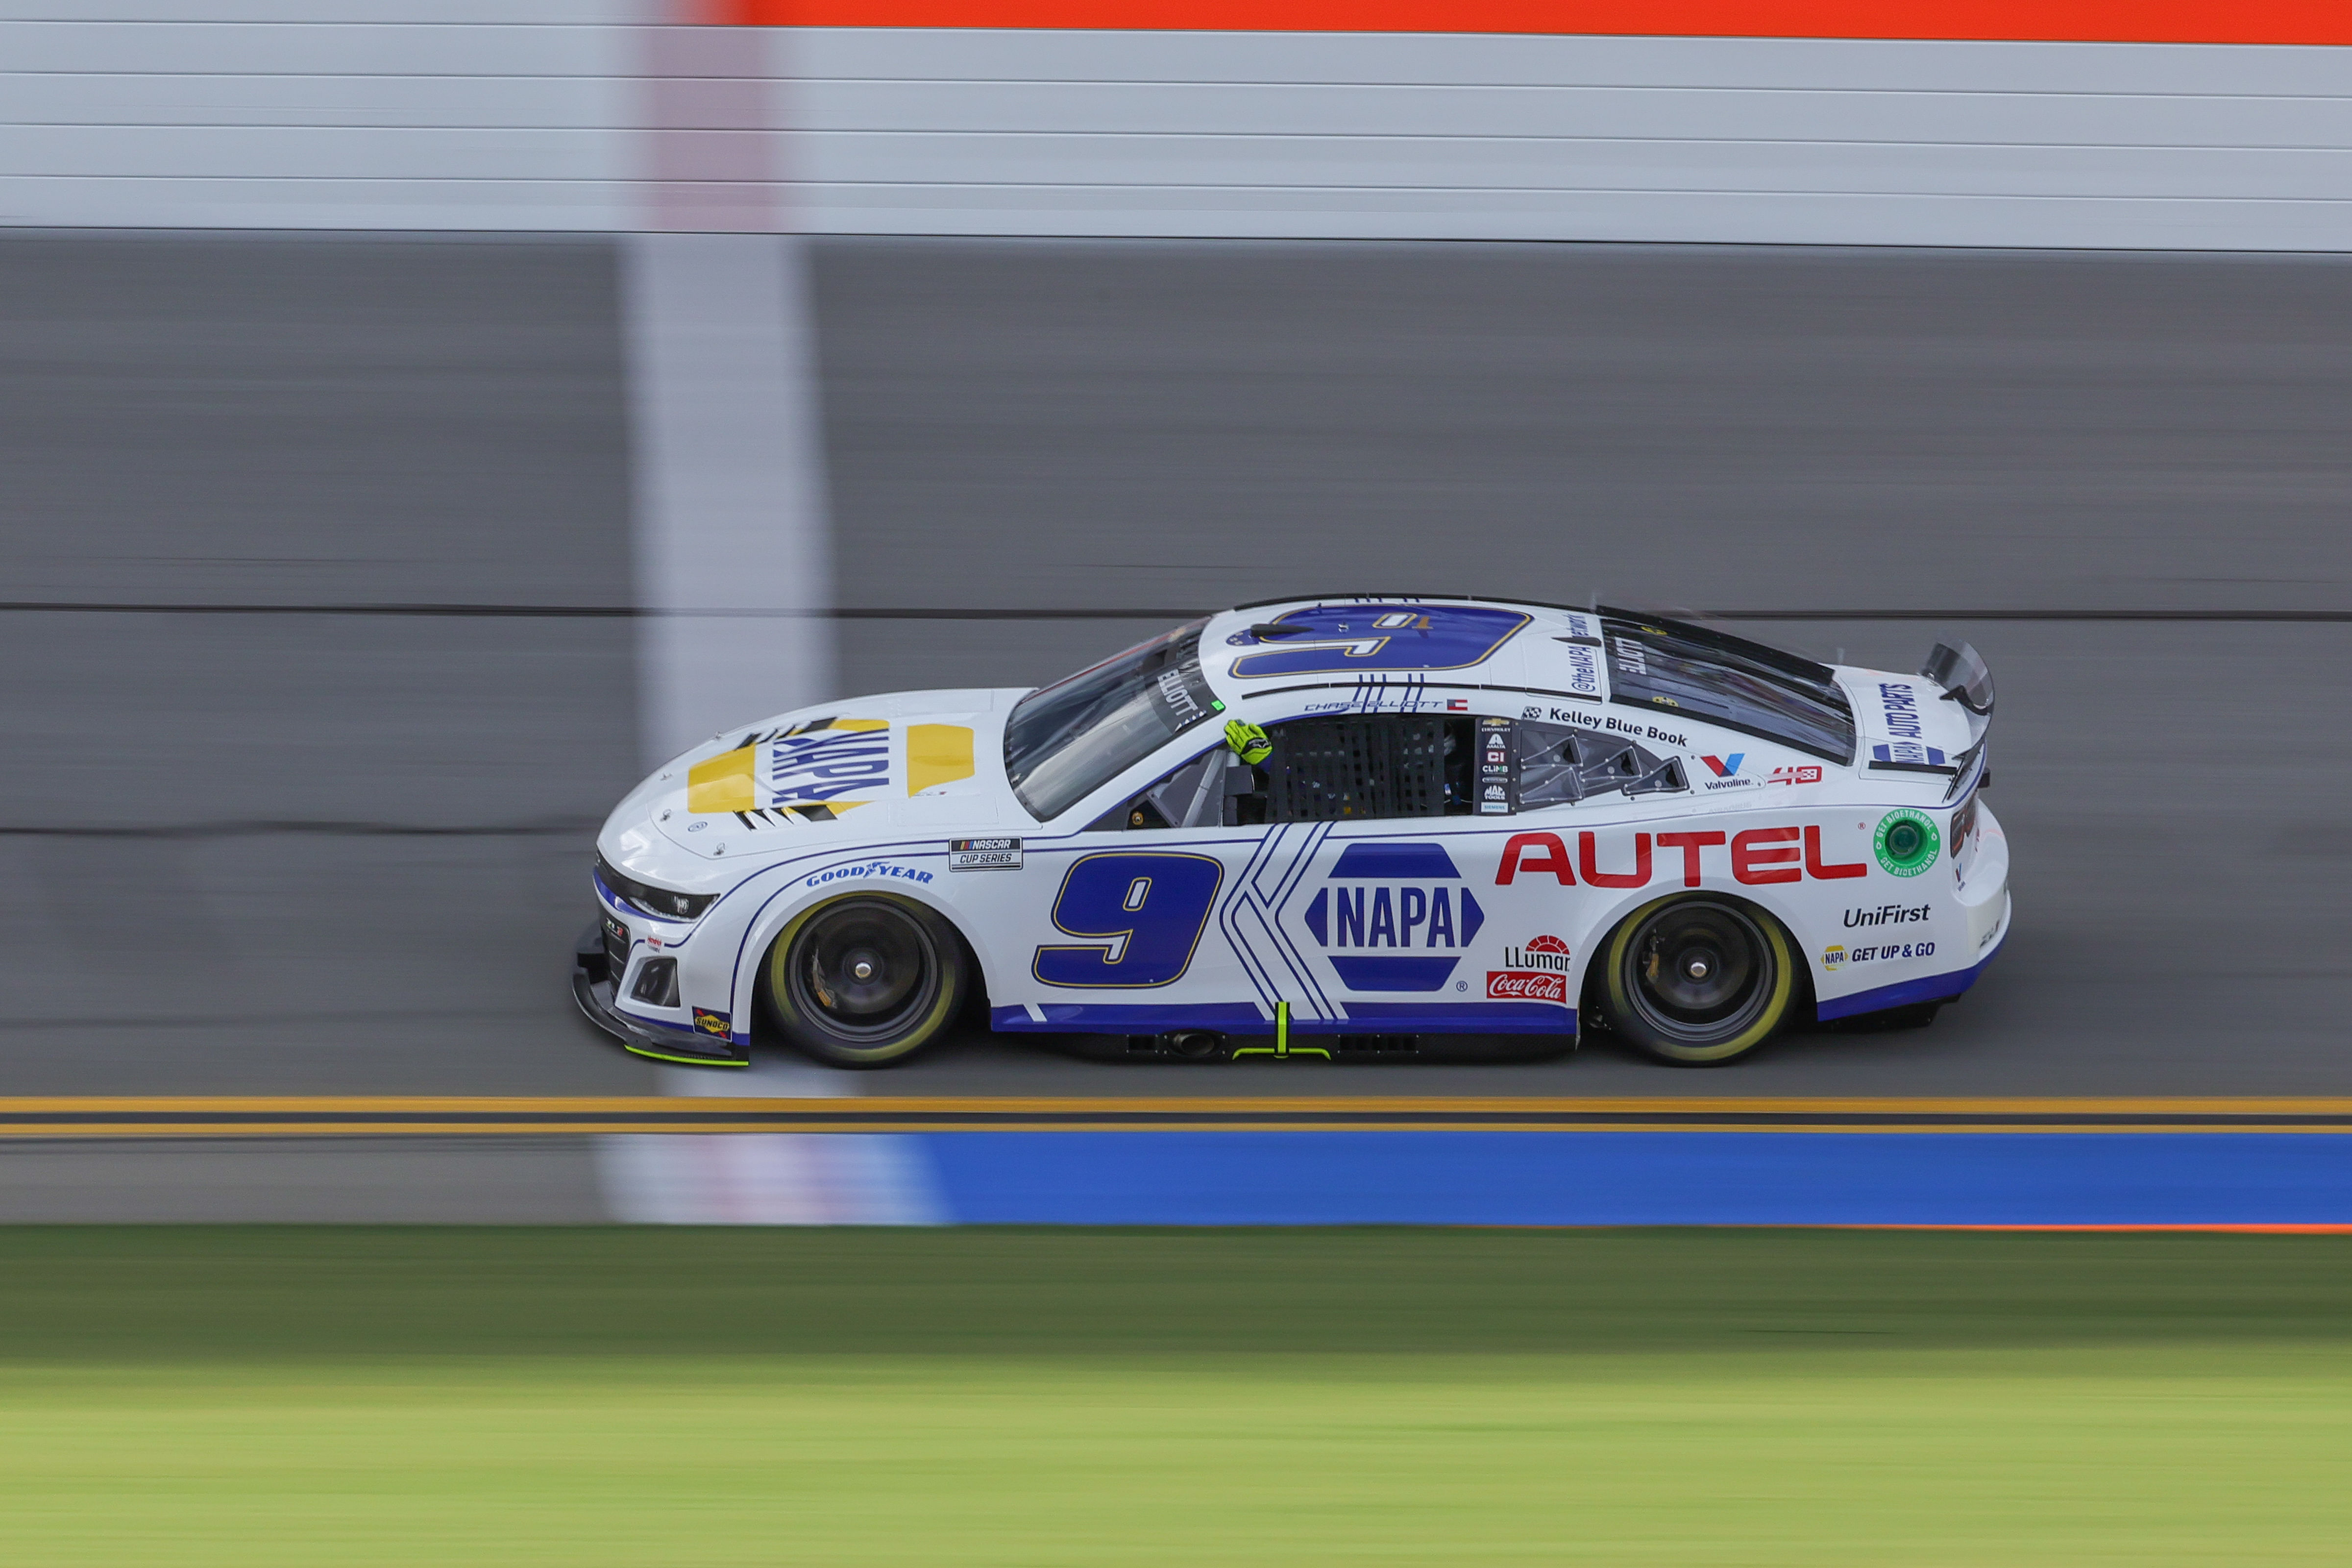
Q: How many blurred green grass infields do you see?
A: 1